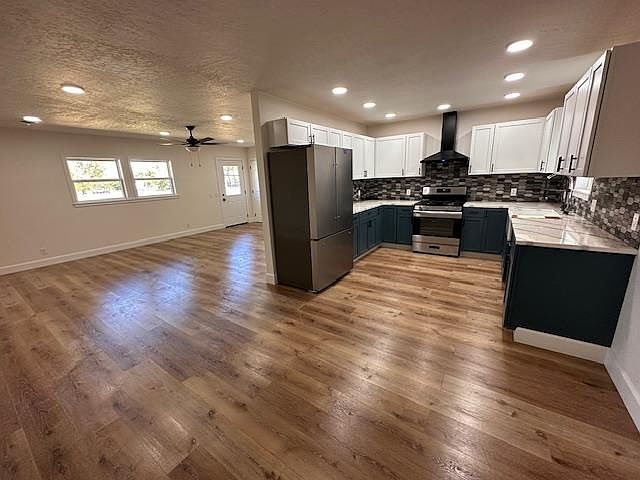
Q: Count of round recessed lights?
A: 12